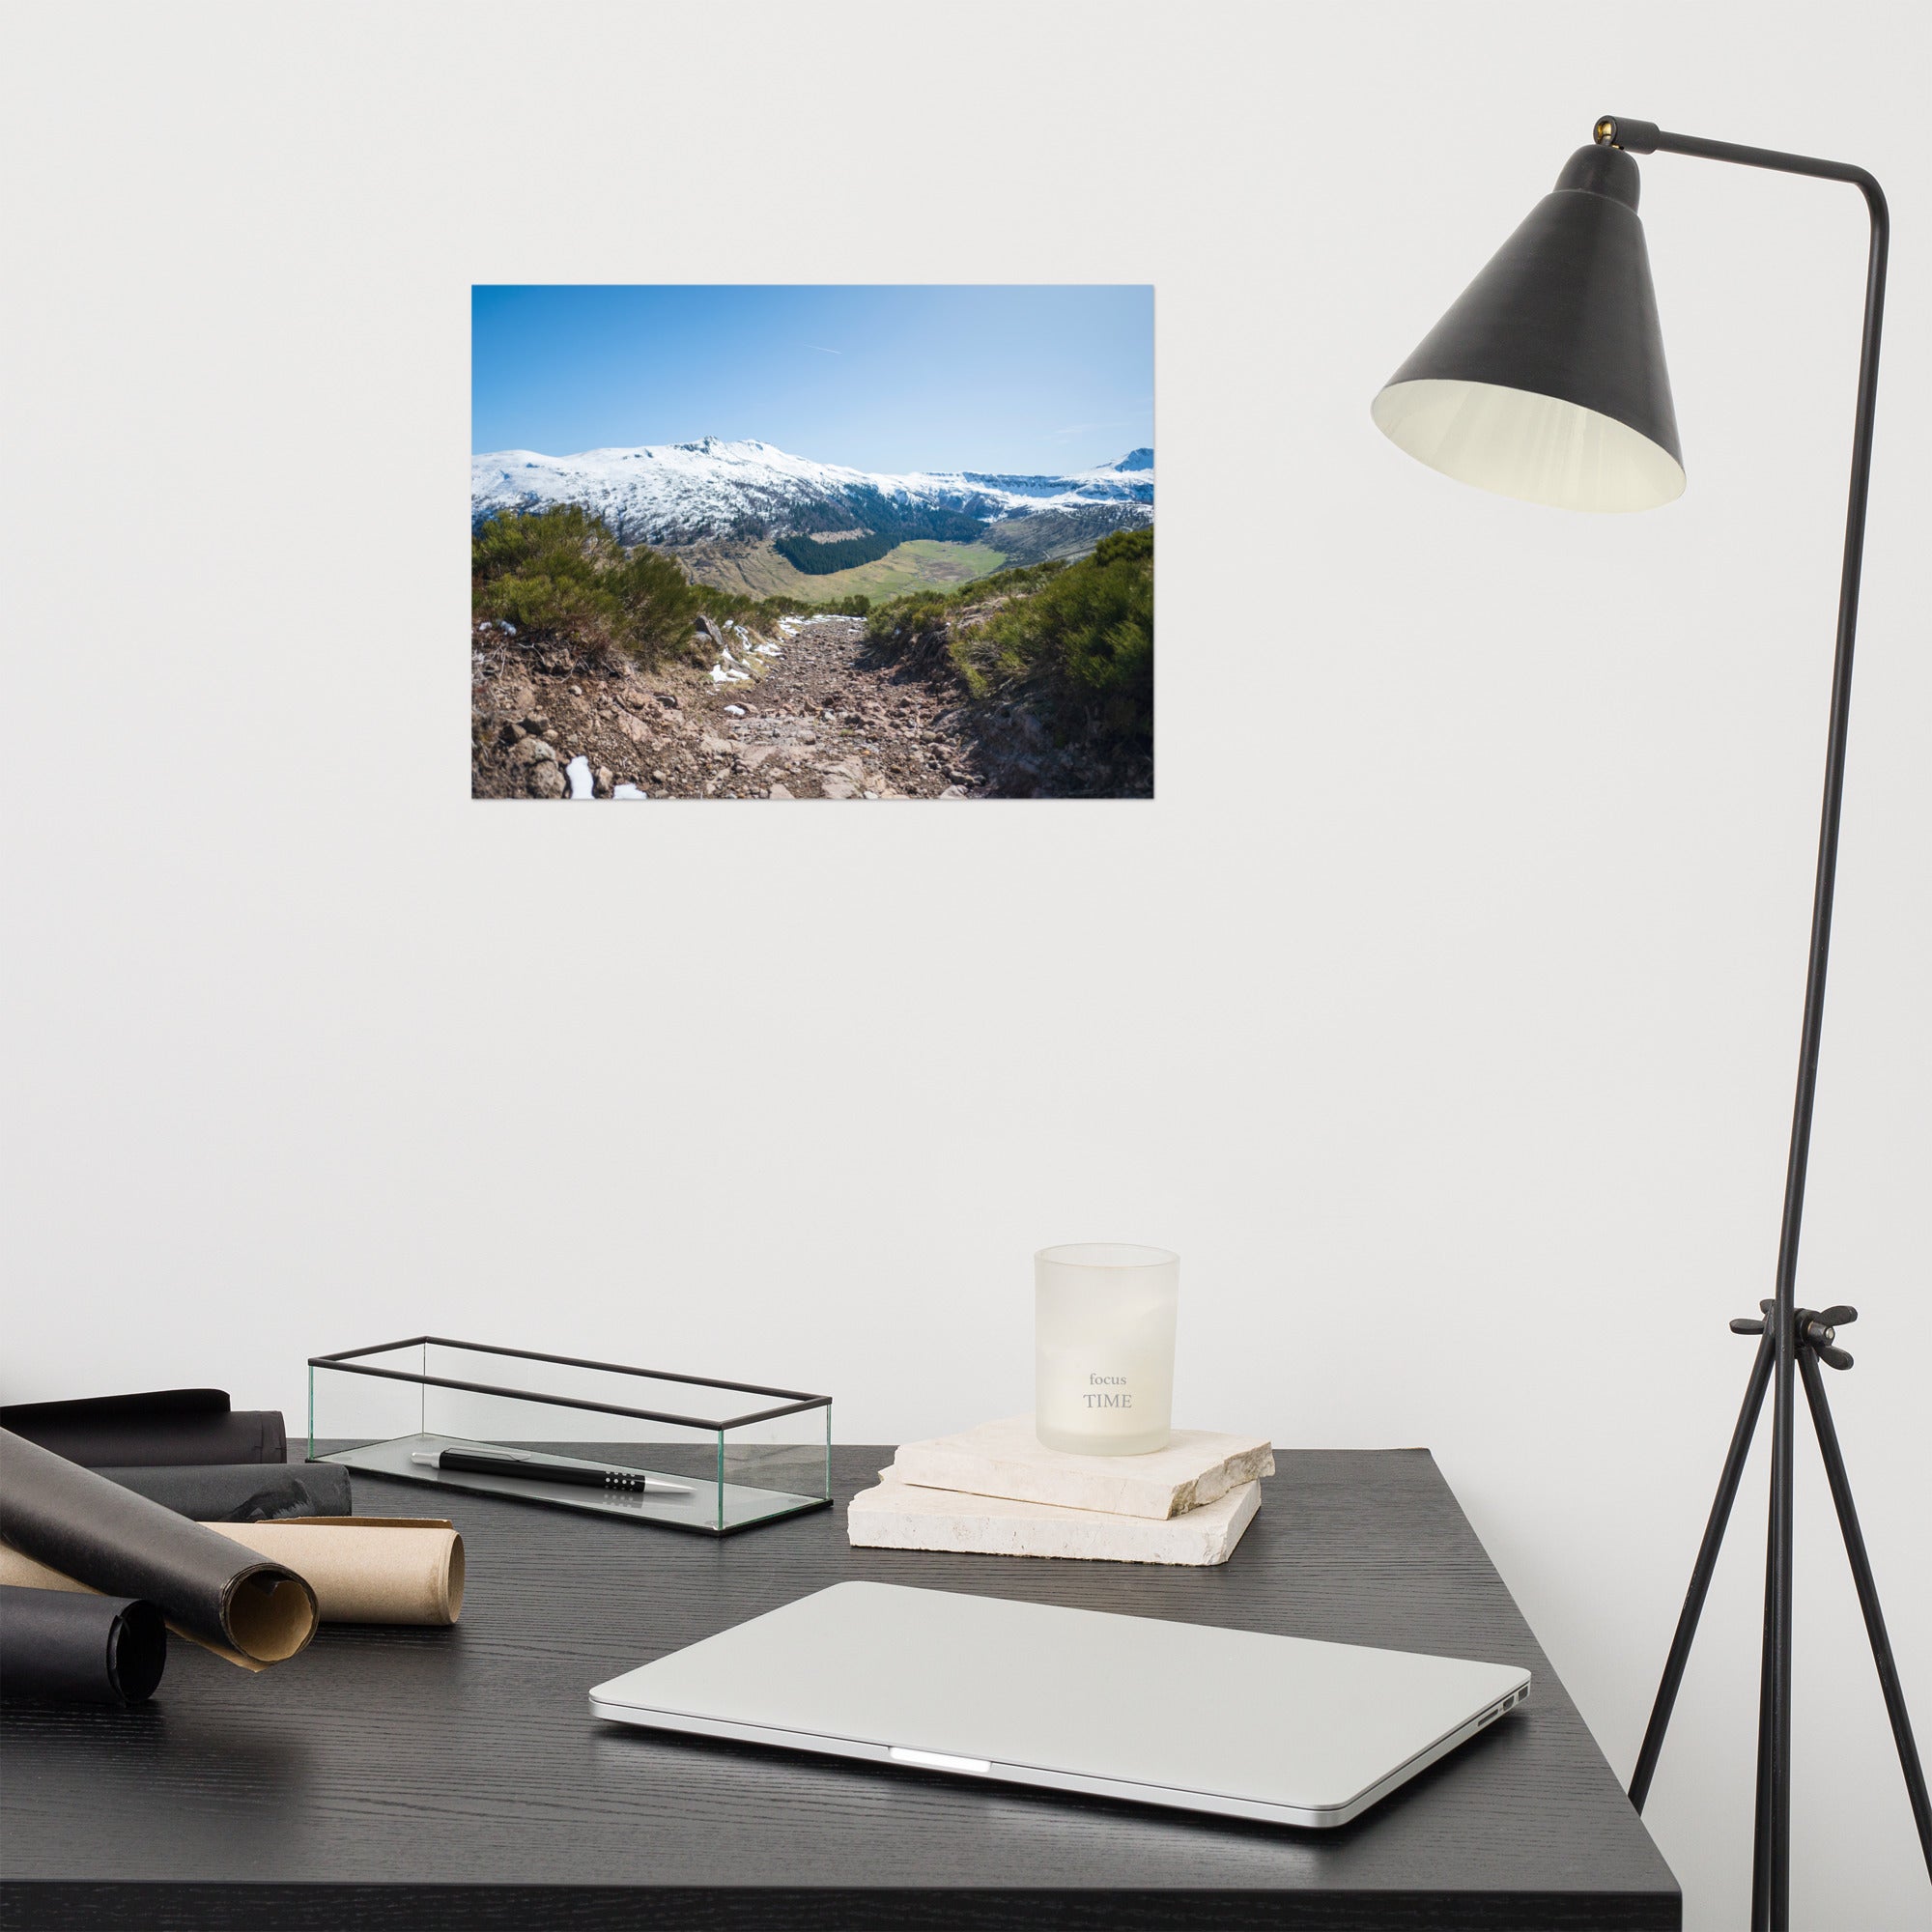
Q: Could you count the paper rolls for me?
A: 5